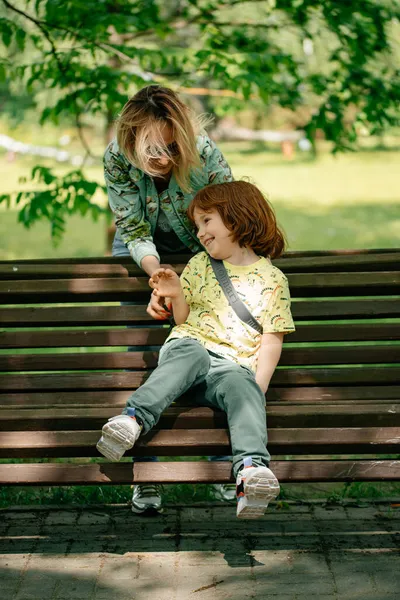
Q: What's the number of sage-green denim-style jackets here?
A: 1